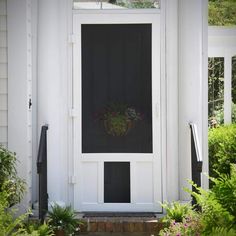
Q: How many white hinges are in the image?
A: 3